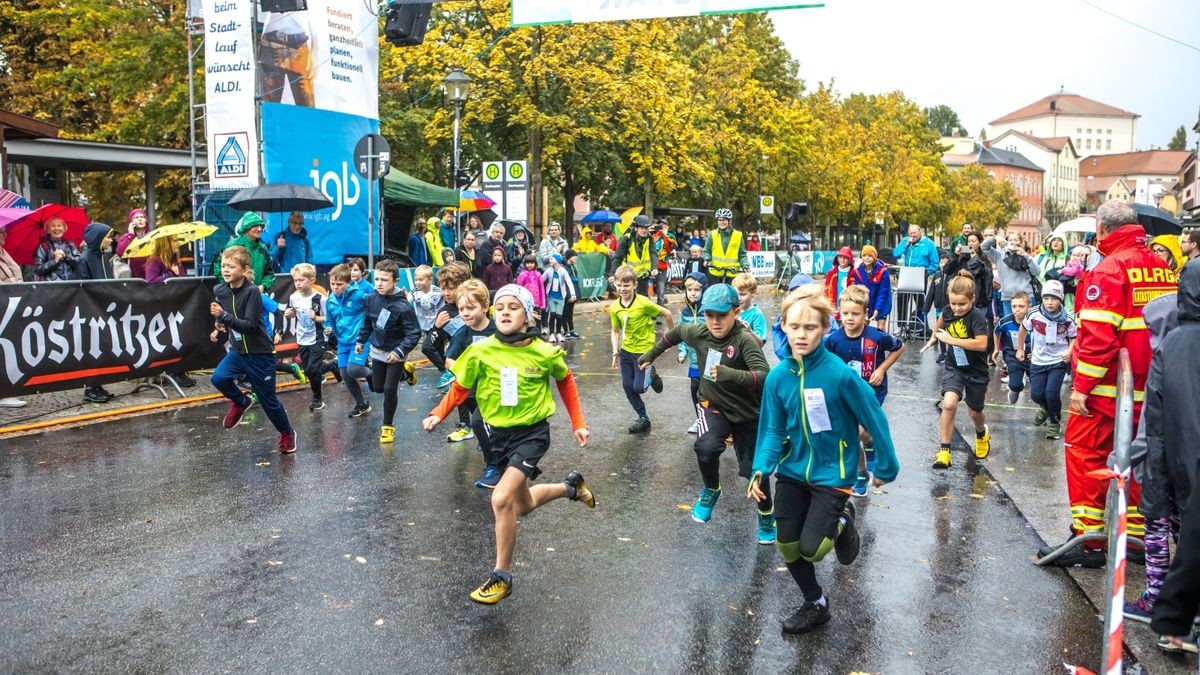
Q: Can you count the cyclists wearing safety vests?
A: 2